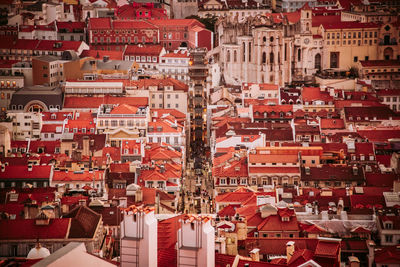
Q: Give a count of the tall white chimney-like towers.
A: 2